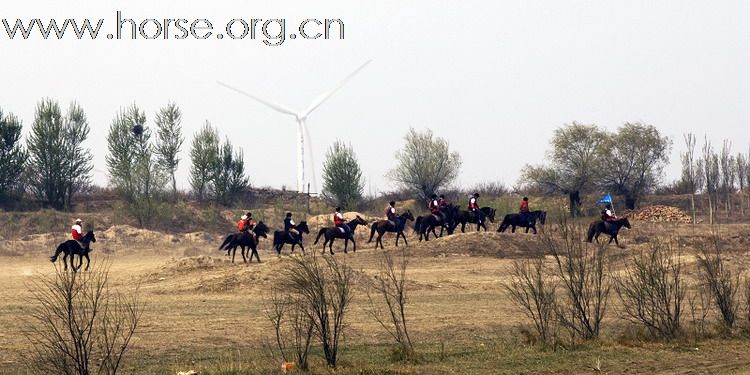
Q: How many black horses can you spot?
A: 11